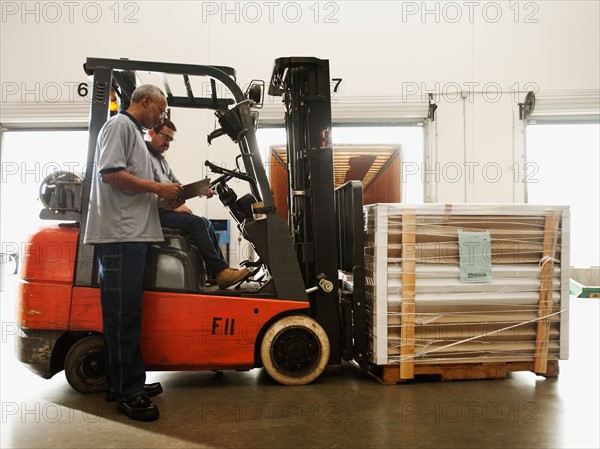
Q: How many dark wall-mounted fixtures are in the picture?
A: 2